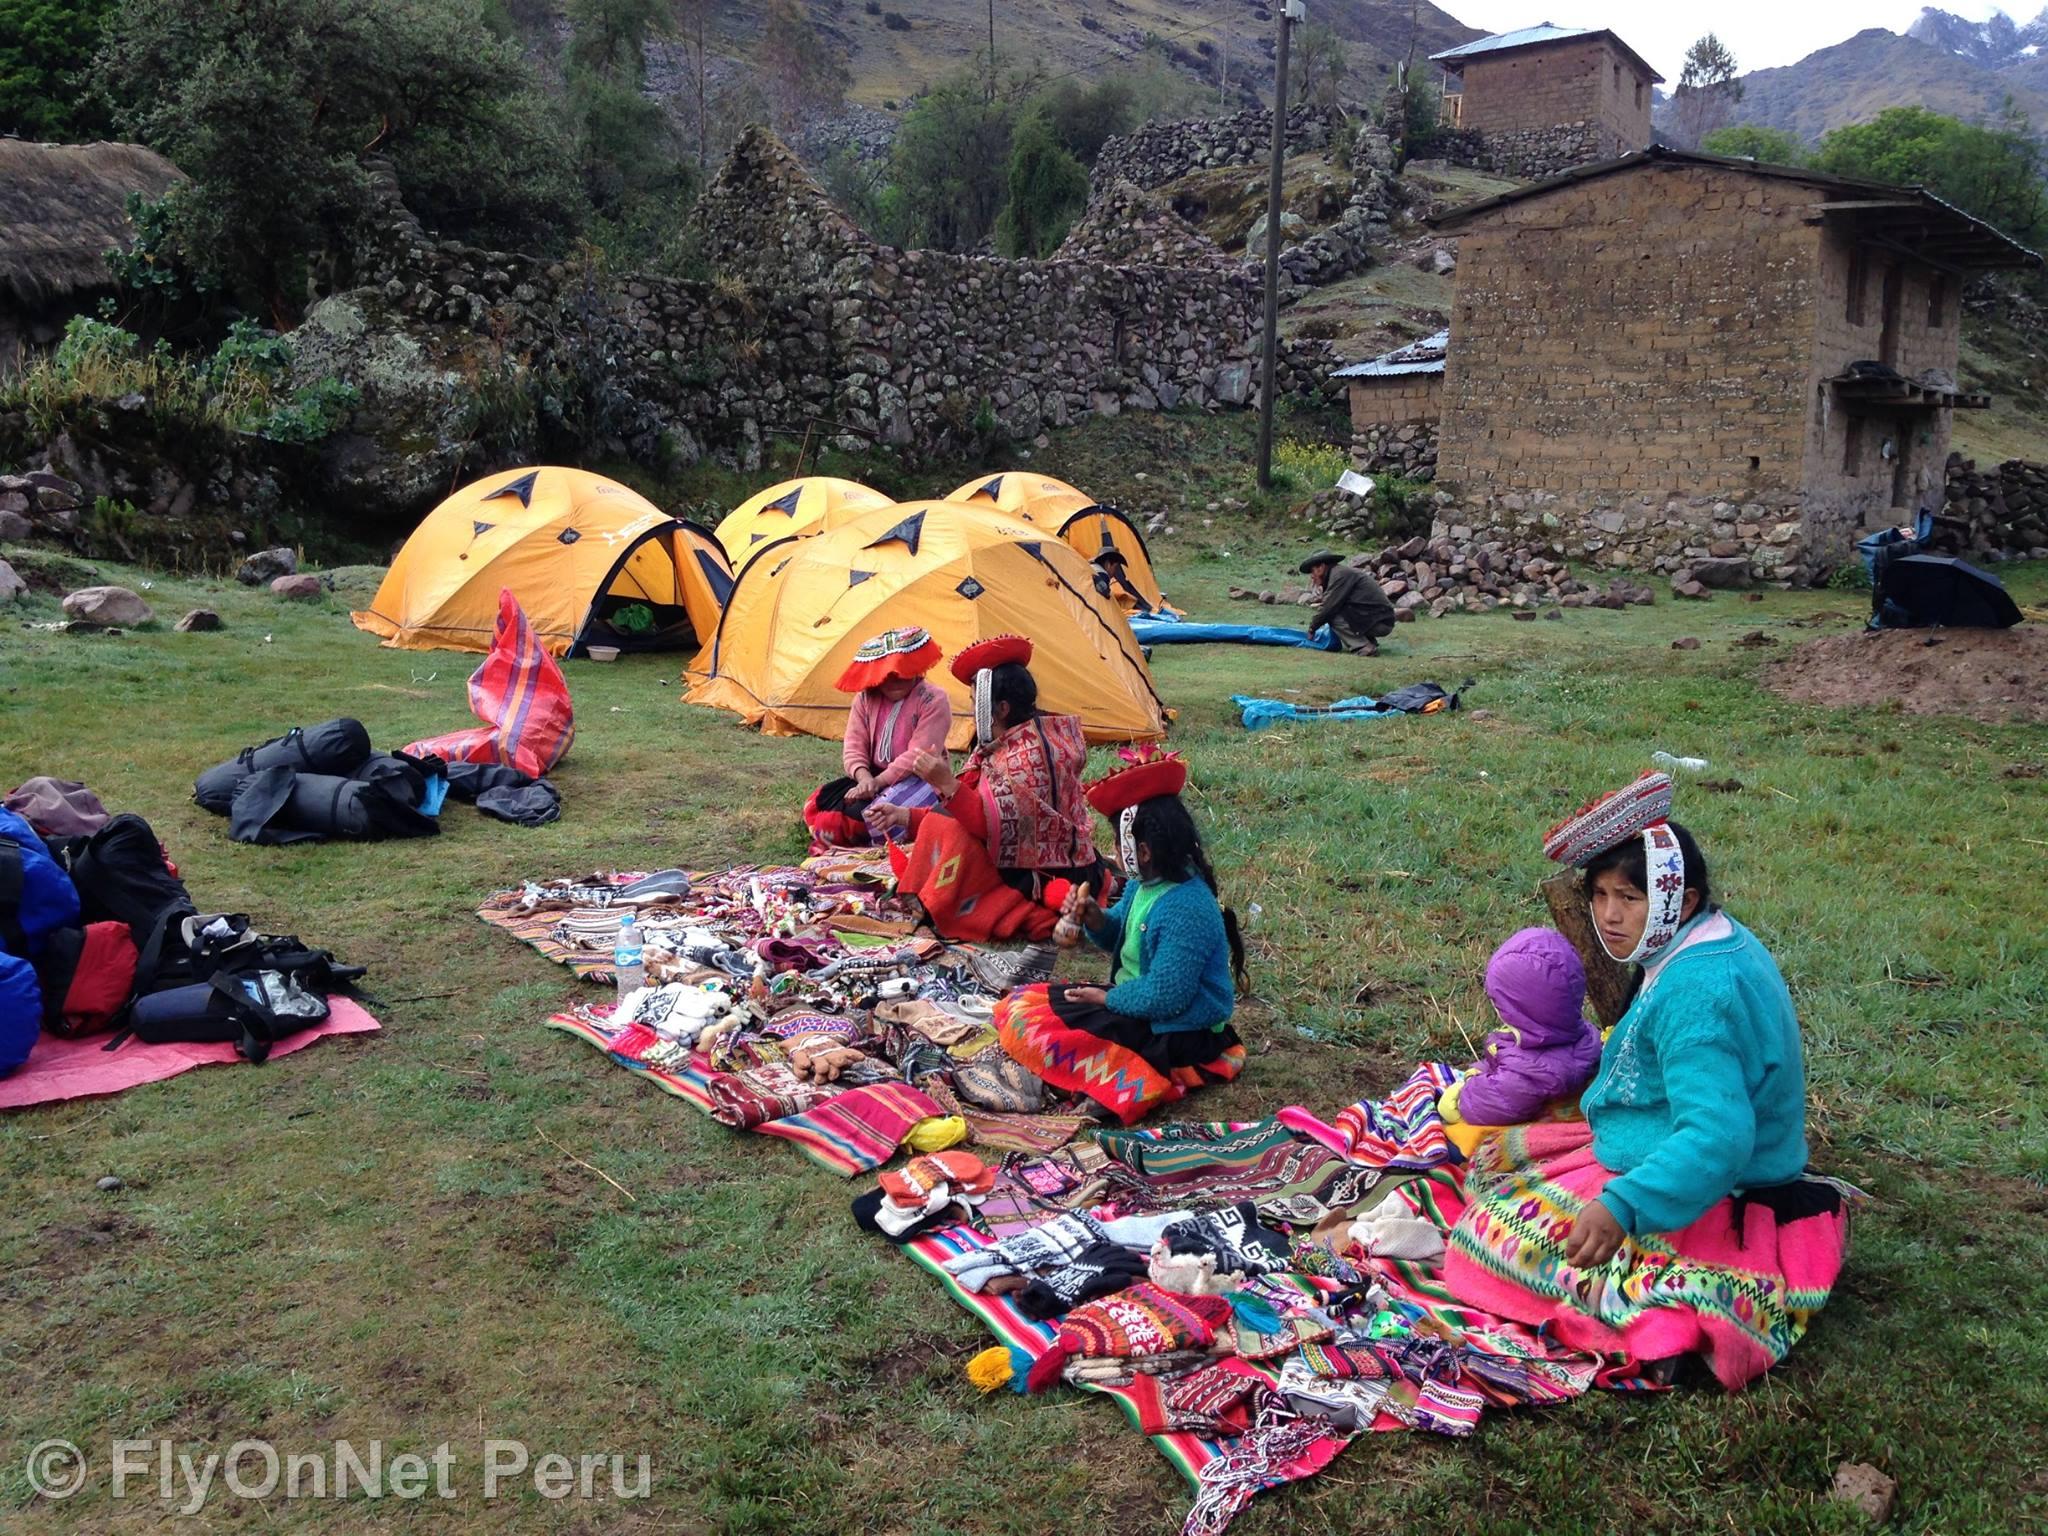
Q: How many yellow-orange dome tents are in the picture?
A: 4